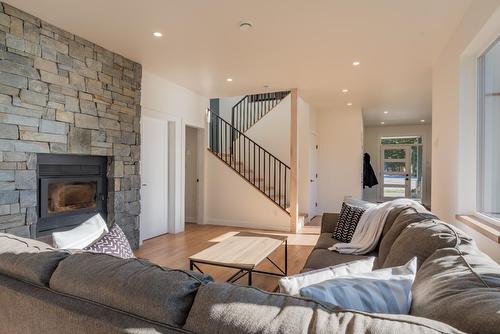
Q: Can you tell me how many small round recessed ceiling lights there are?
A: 8